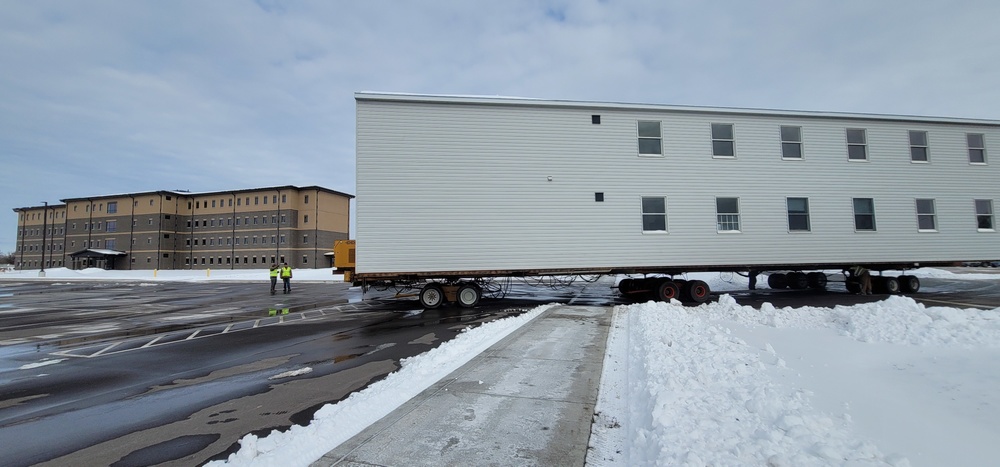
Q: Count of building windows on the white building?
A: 12